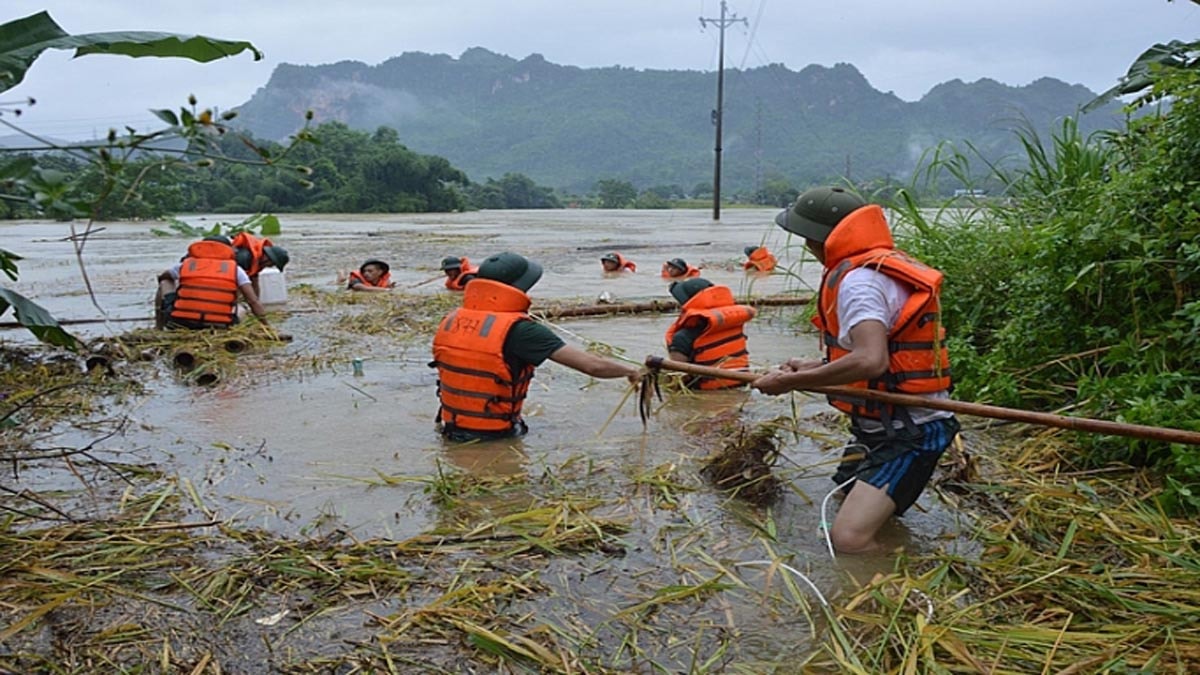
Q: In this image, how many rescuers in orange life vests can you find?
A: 10